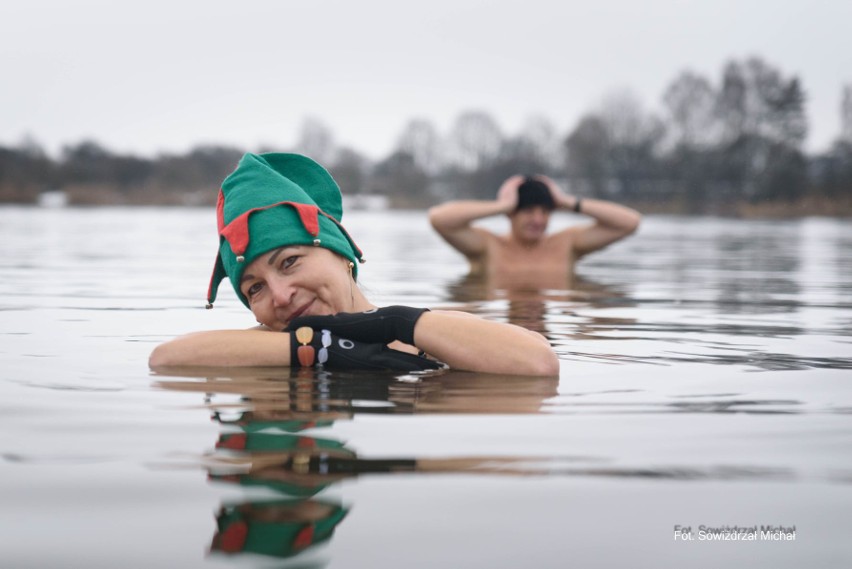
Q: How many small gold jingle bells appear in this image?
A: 4